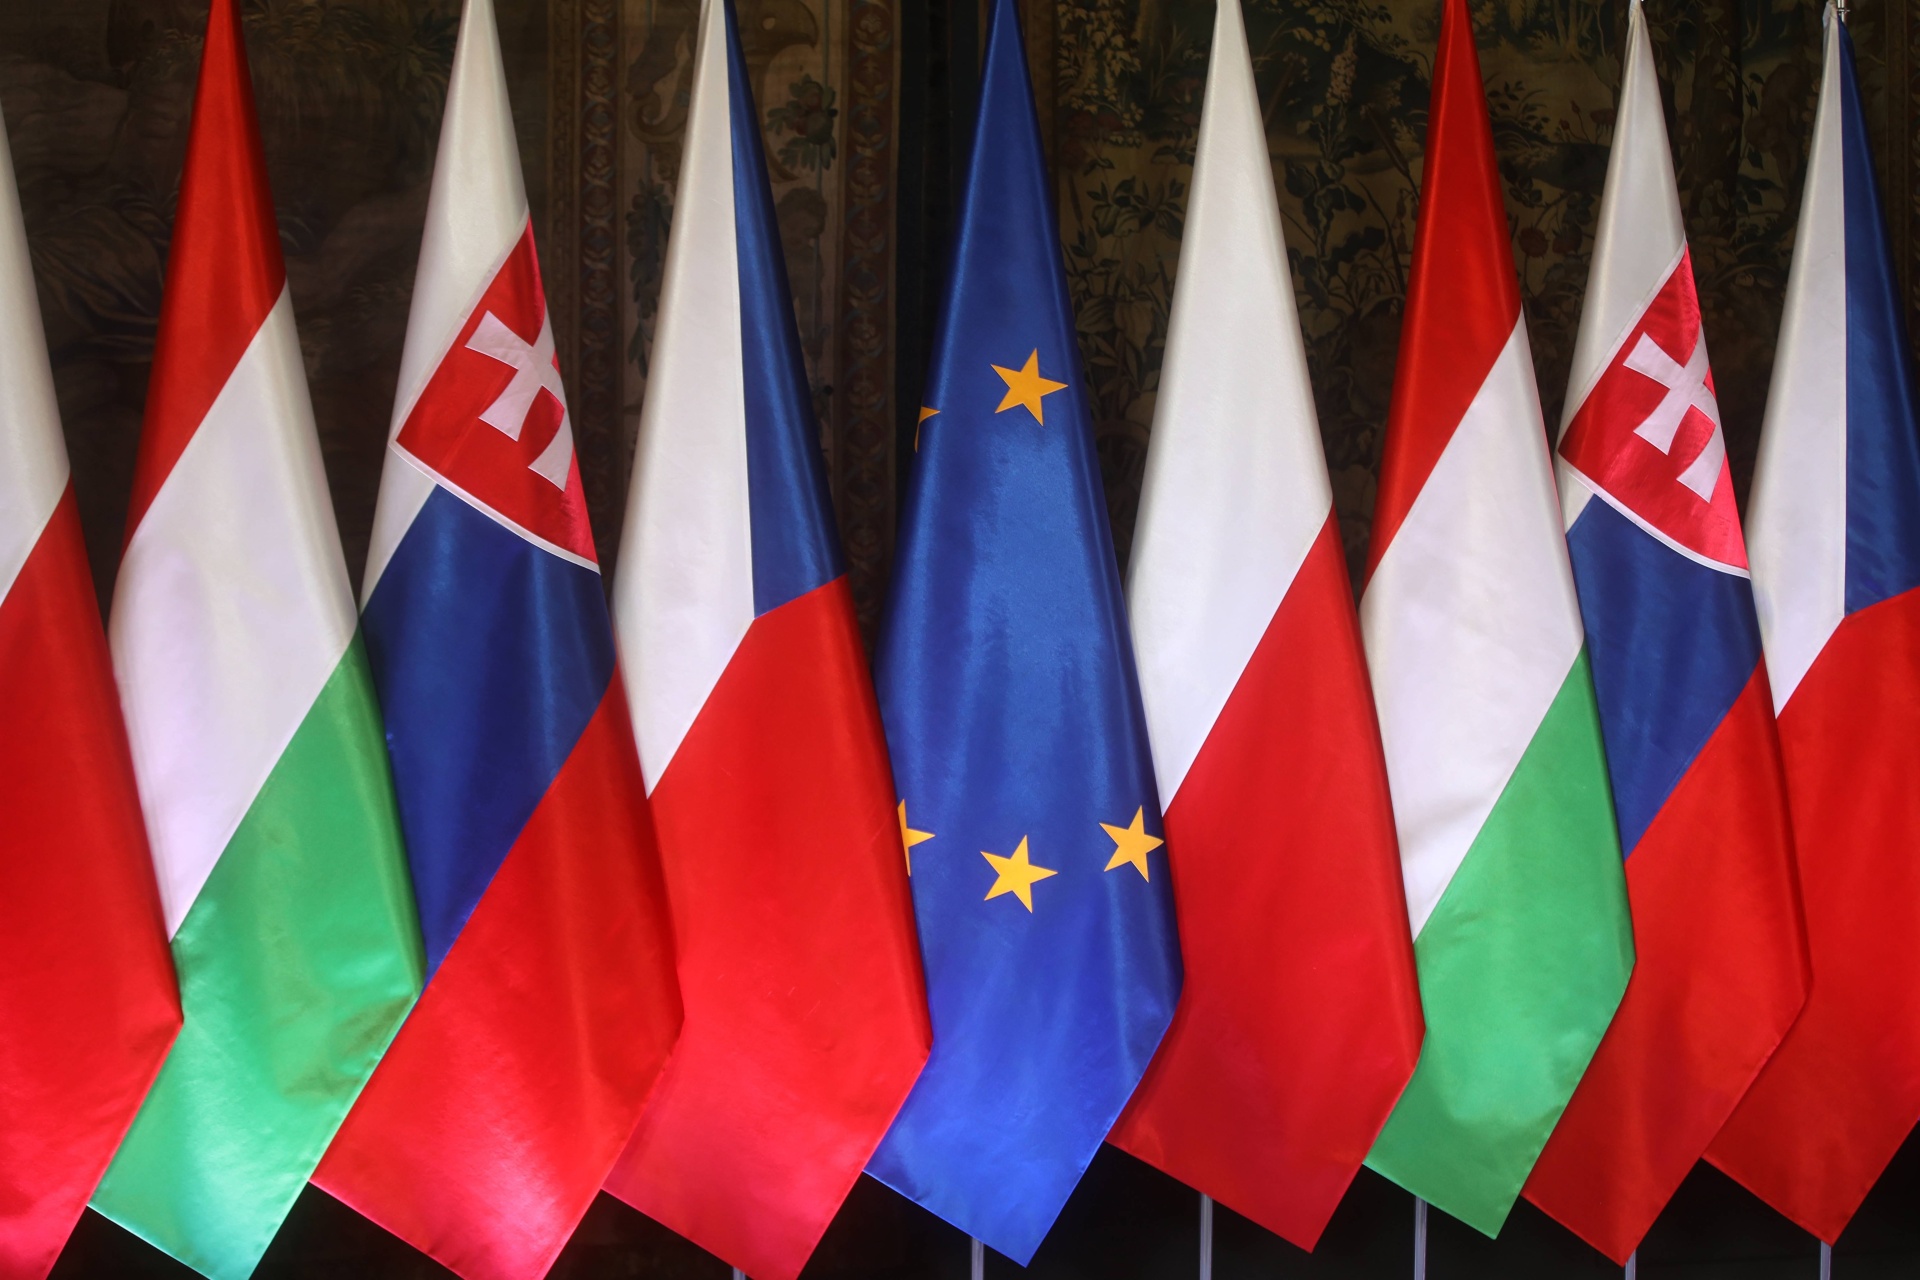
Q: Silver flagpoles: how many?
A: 6